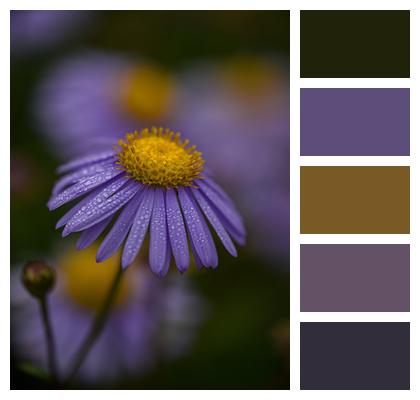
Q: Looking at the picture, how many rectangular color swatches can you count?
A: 5